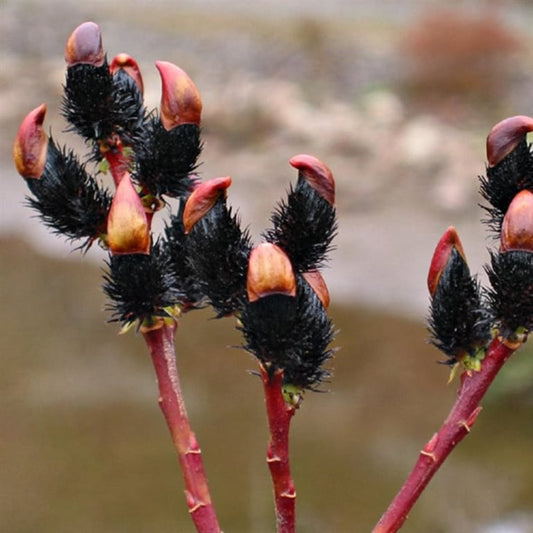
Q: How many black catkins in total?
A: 12